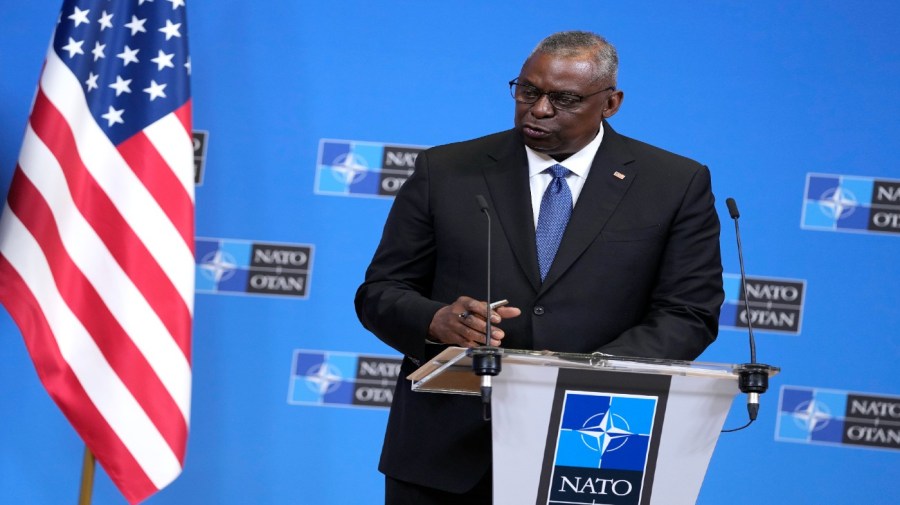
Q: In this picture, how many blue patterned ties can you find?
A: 1